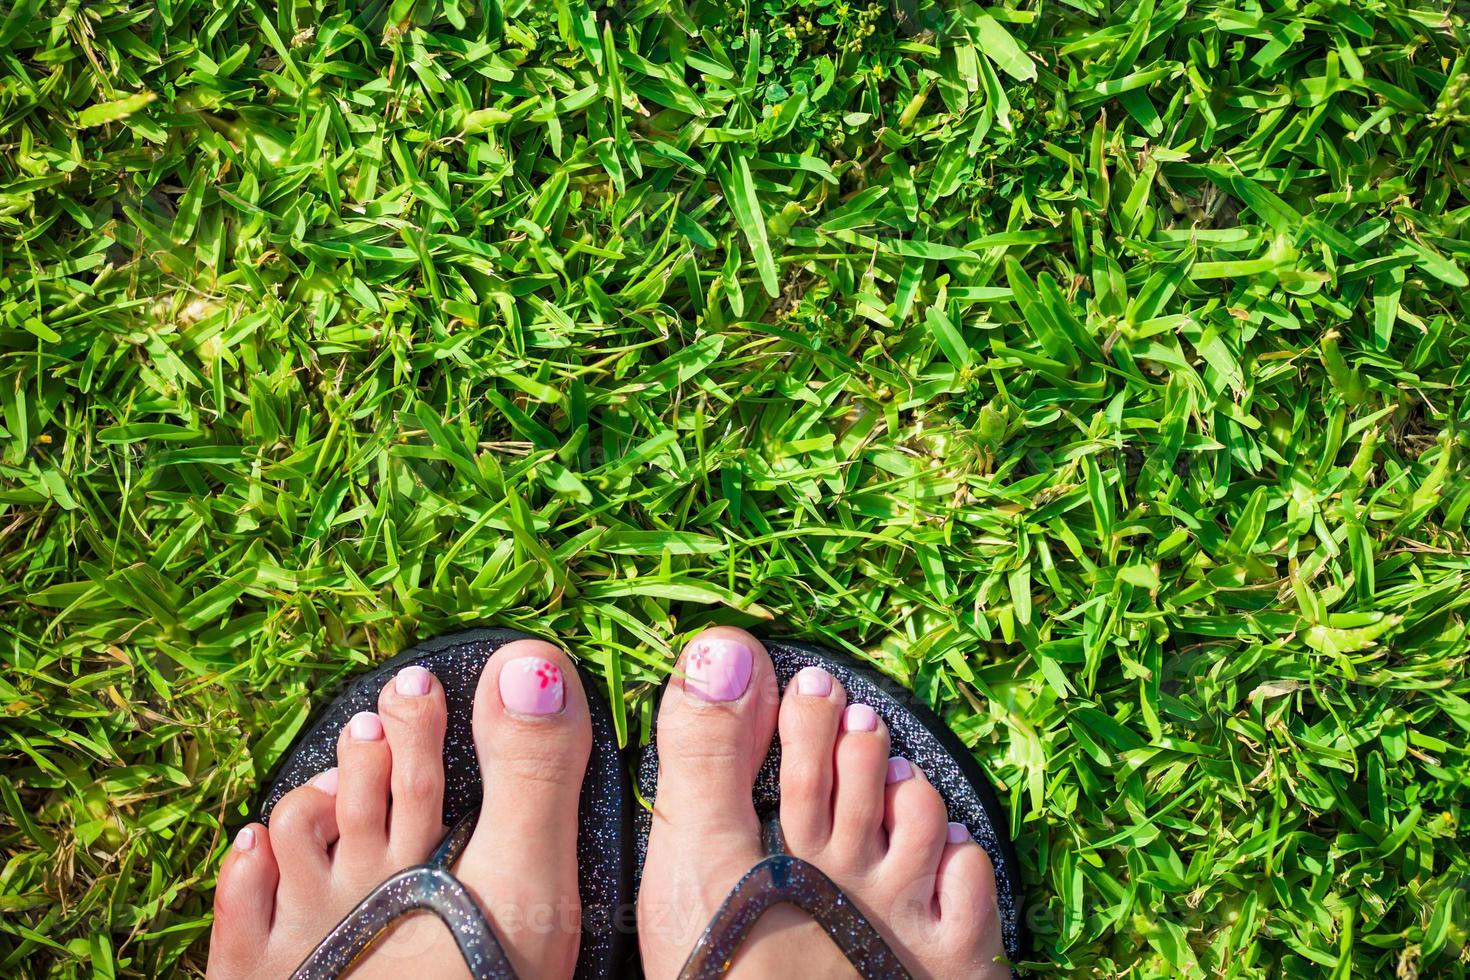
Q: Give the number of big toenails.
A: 2